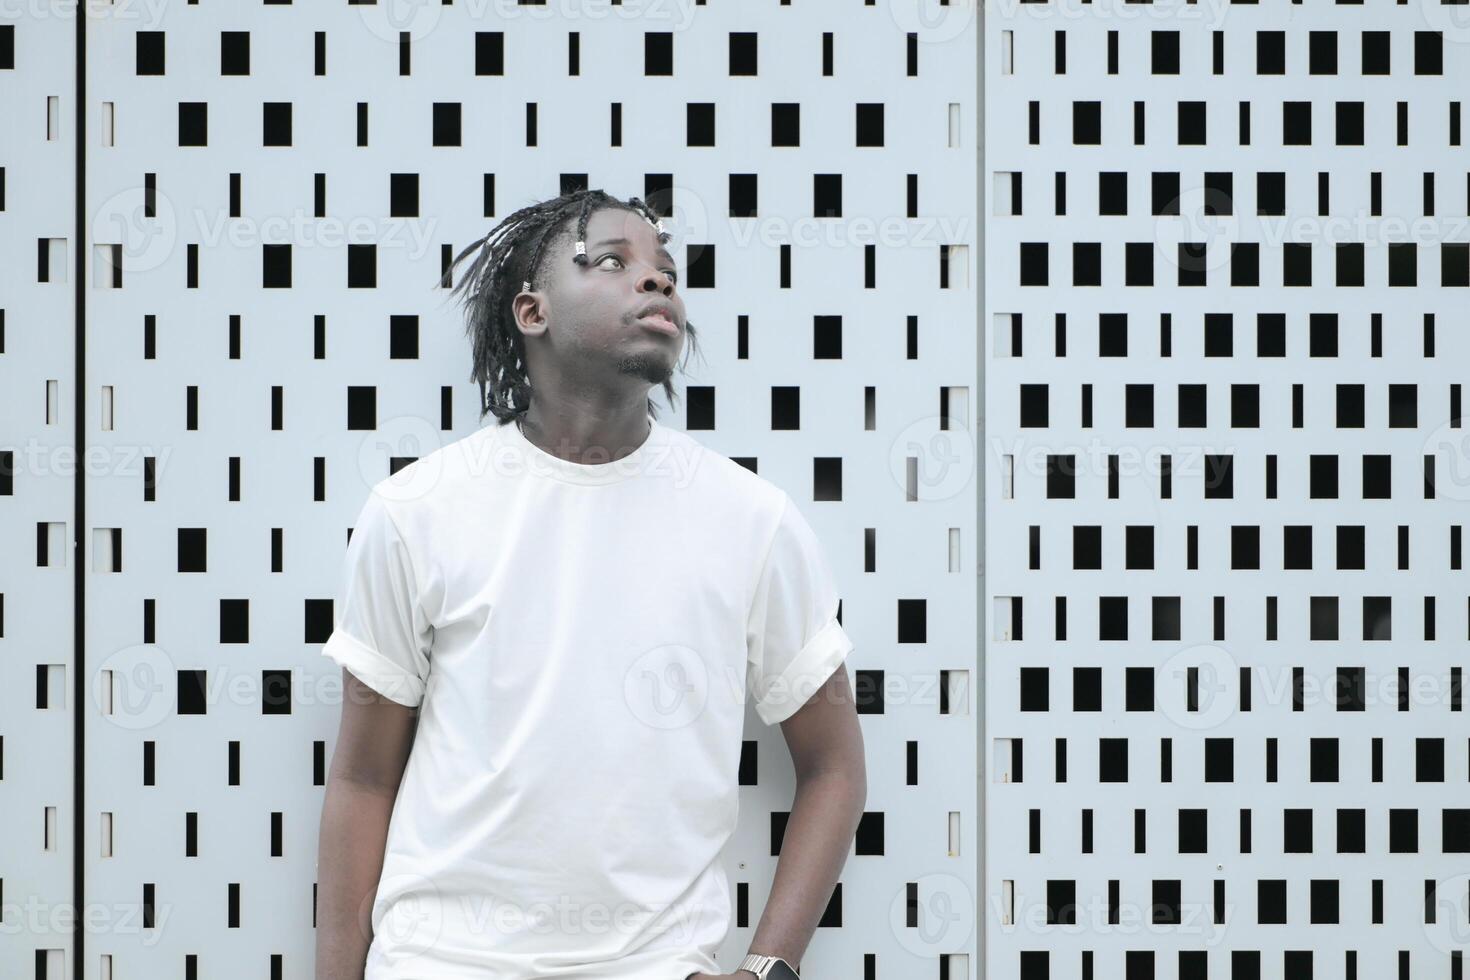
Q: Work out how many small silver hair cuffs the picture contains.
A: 3